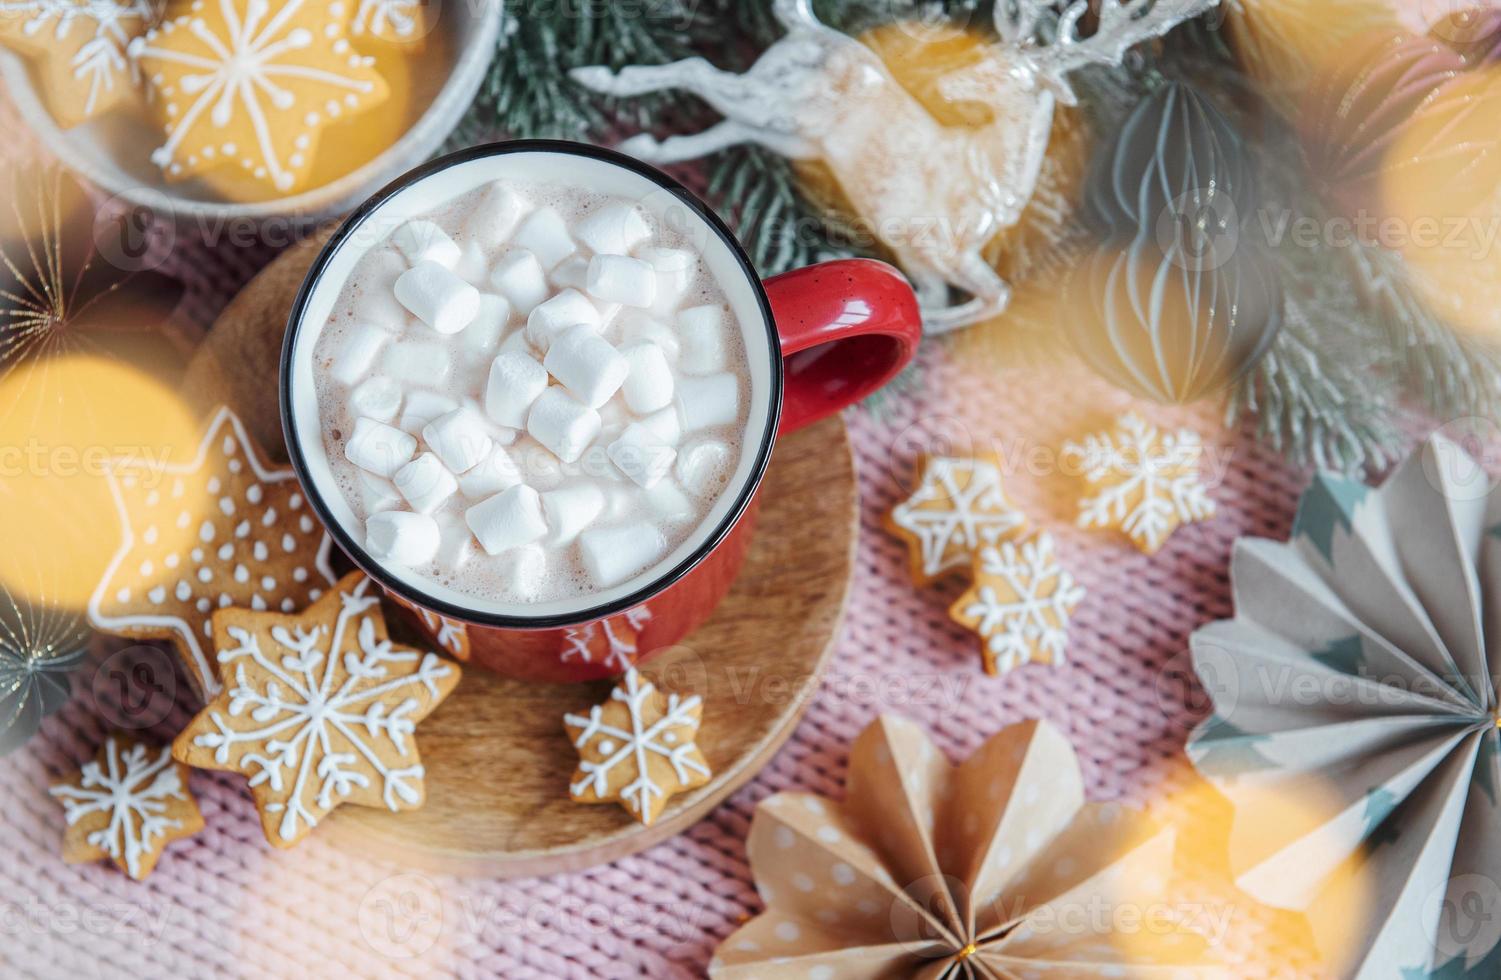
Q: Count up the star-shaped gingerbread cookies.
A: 10